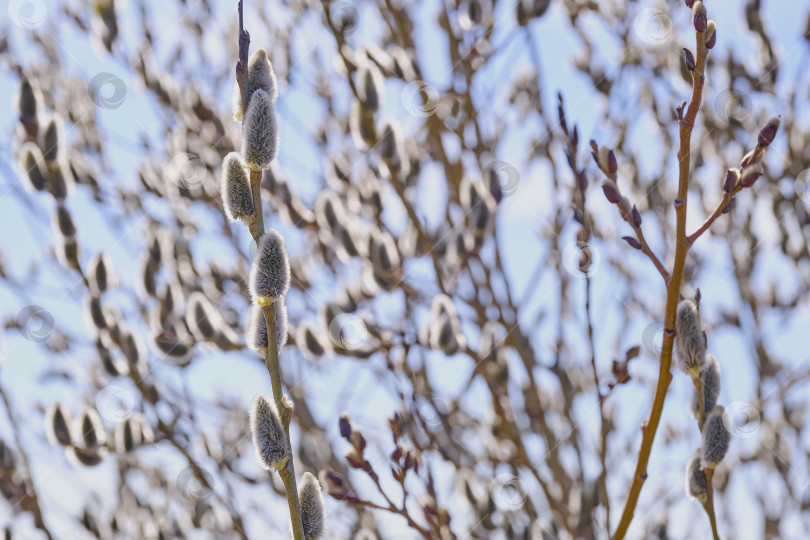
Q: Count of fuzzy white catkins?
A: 11